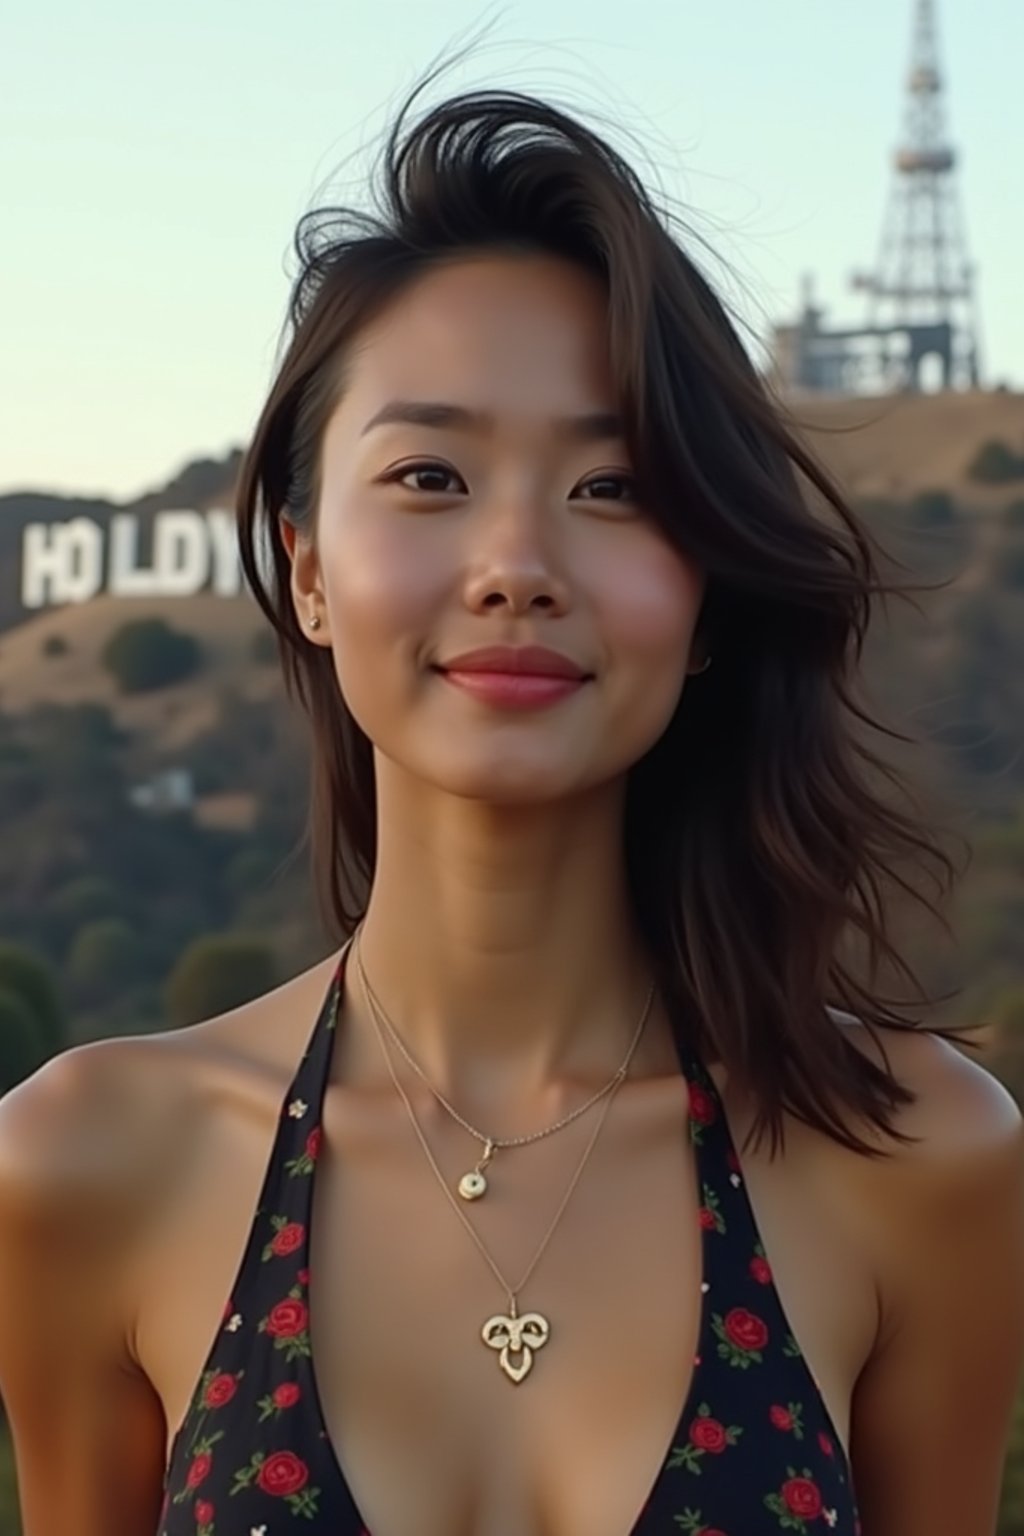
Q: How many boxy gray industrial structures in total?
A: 1